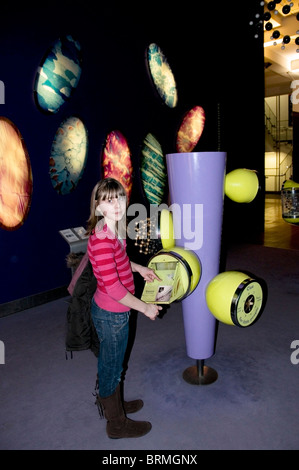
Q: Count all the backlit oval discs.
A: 7